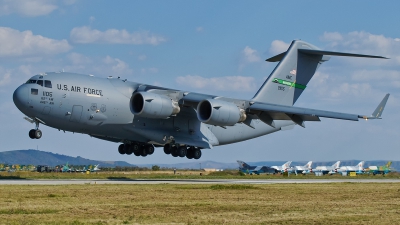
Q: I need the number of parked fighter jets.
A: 6